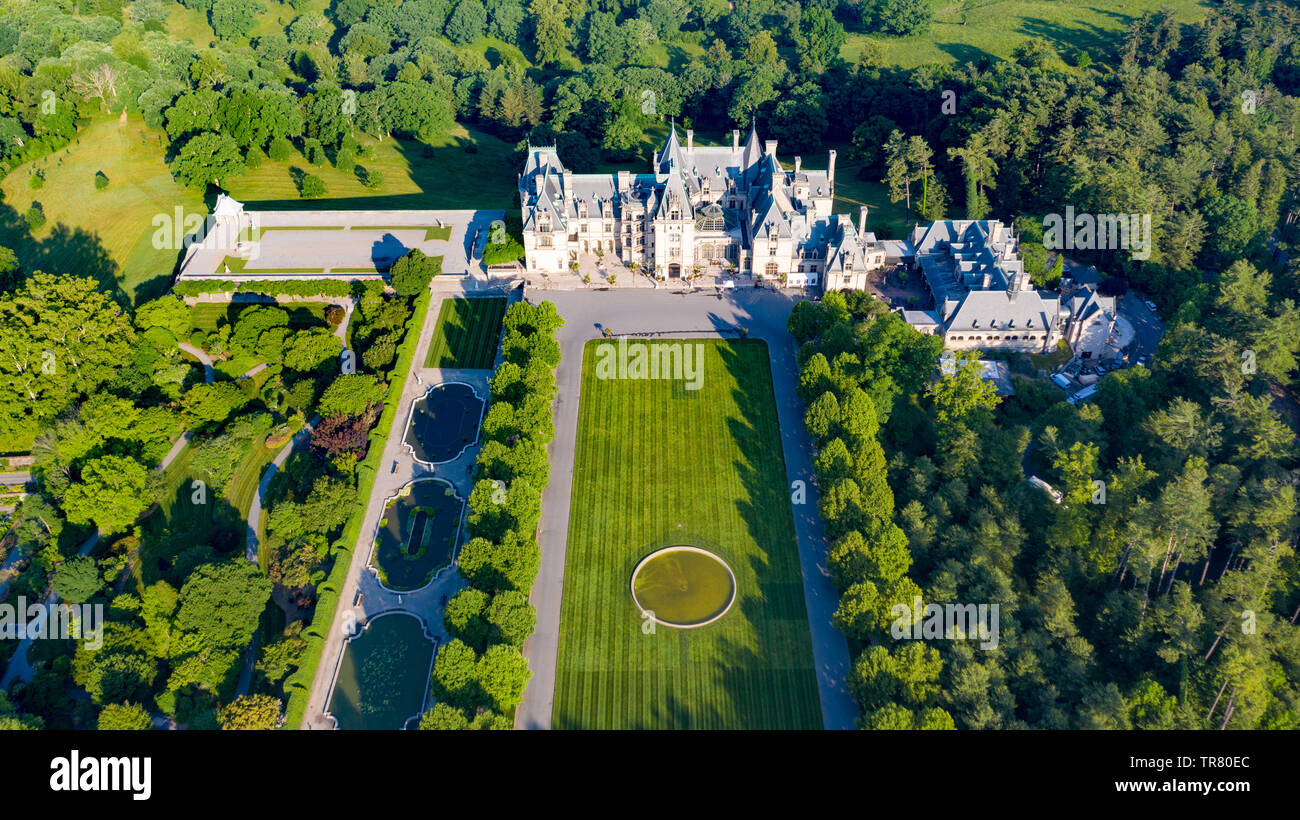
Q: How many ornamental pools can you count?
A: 4